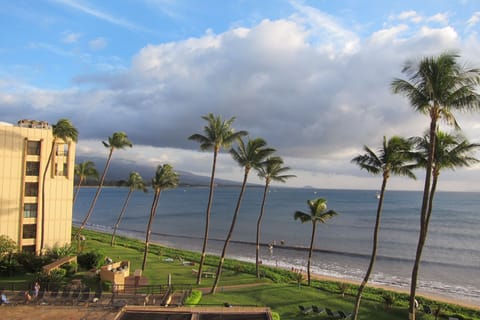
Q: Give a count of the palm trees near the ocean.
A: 12